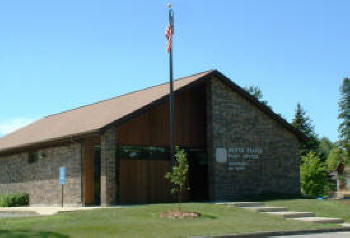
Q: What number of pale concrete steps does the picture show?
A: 4